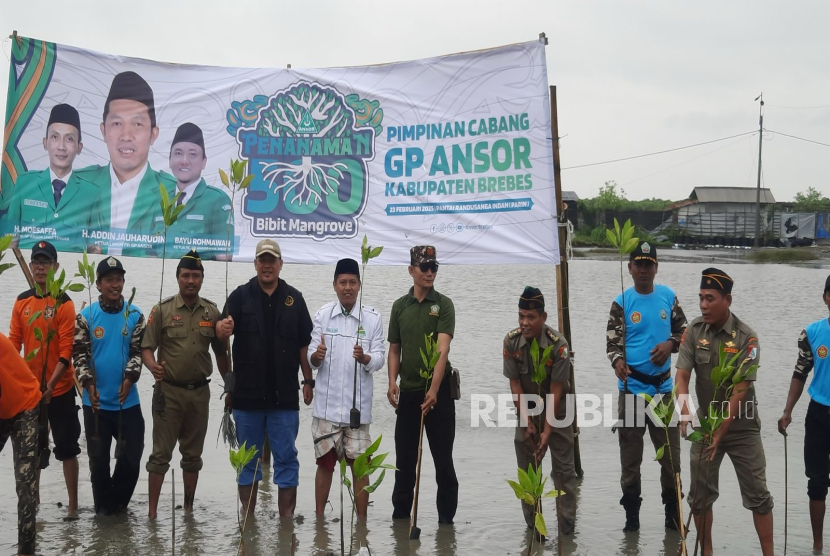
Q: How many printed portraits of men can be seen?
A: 3